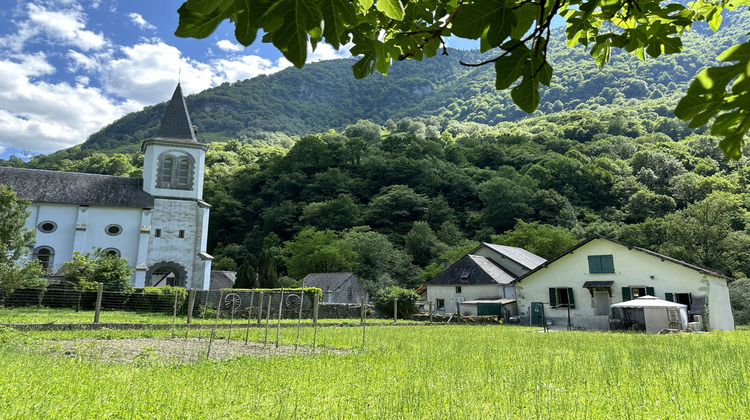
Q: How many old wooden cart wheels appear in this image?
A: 2